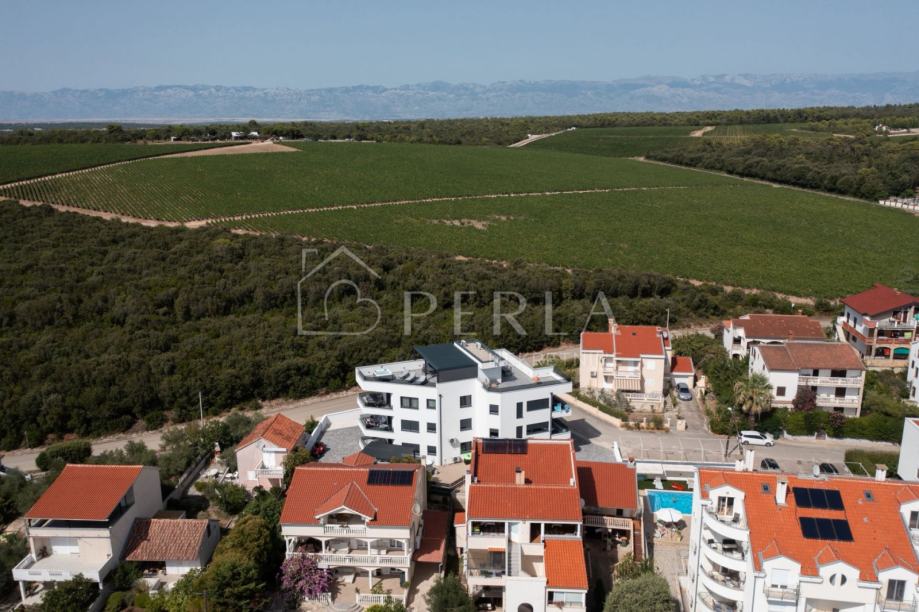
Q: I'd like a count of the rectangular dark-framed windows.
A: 15